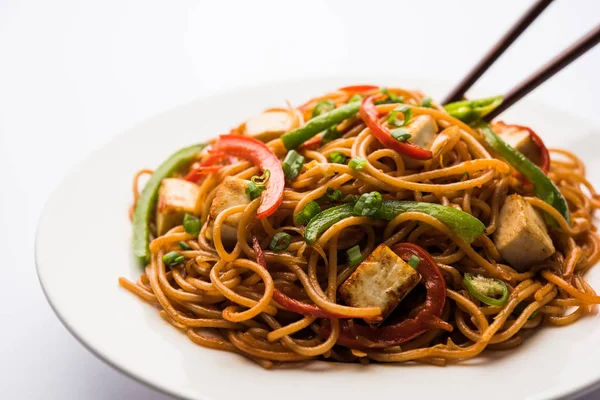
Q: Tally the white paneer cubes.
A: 7